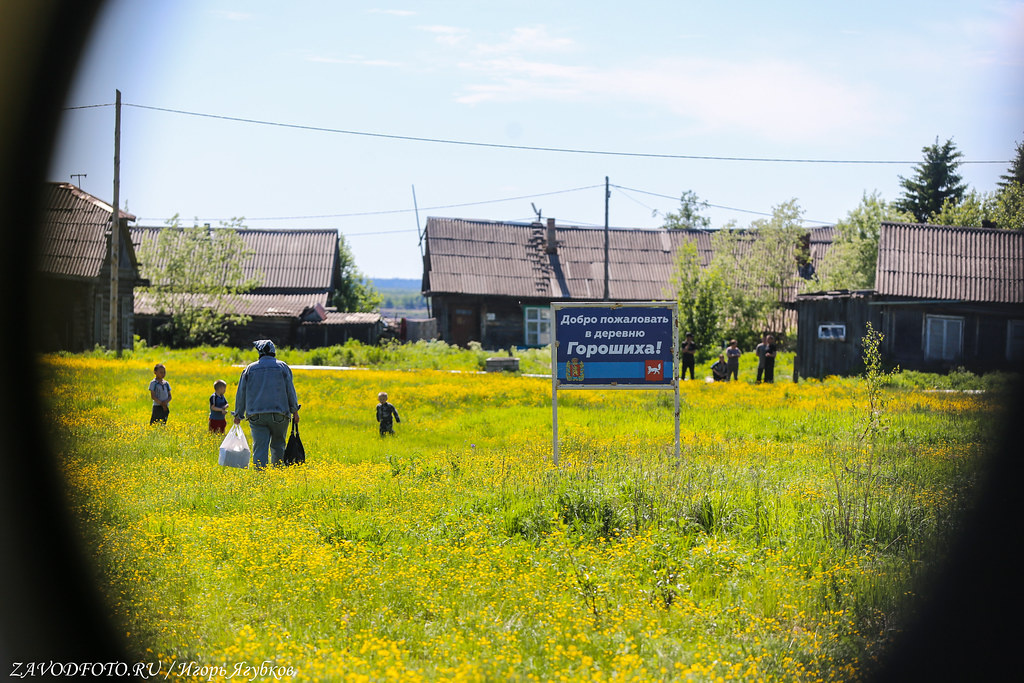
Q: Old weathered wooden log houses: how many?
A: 4